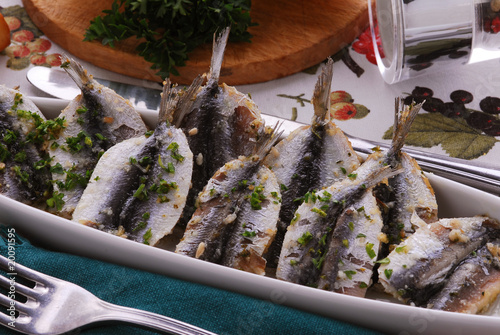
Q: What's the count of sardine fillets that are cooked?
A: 9